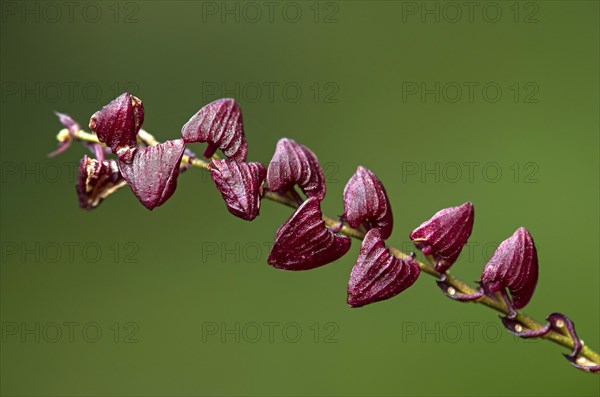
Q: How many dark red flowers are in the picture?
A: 11